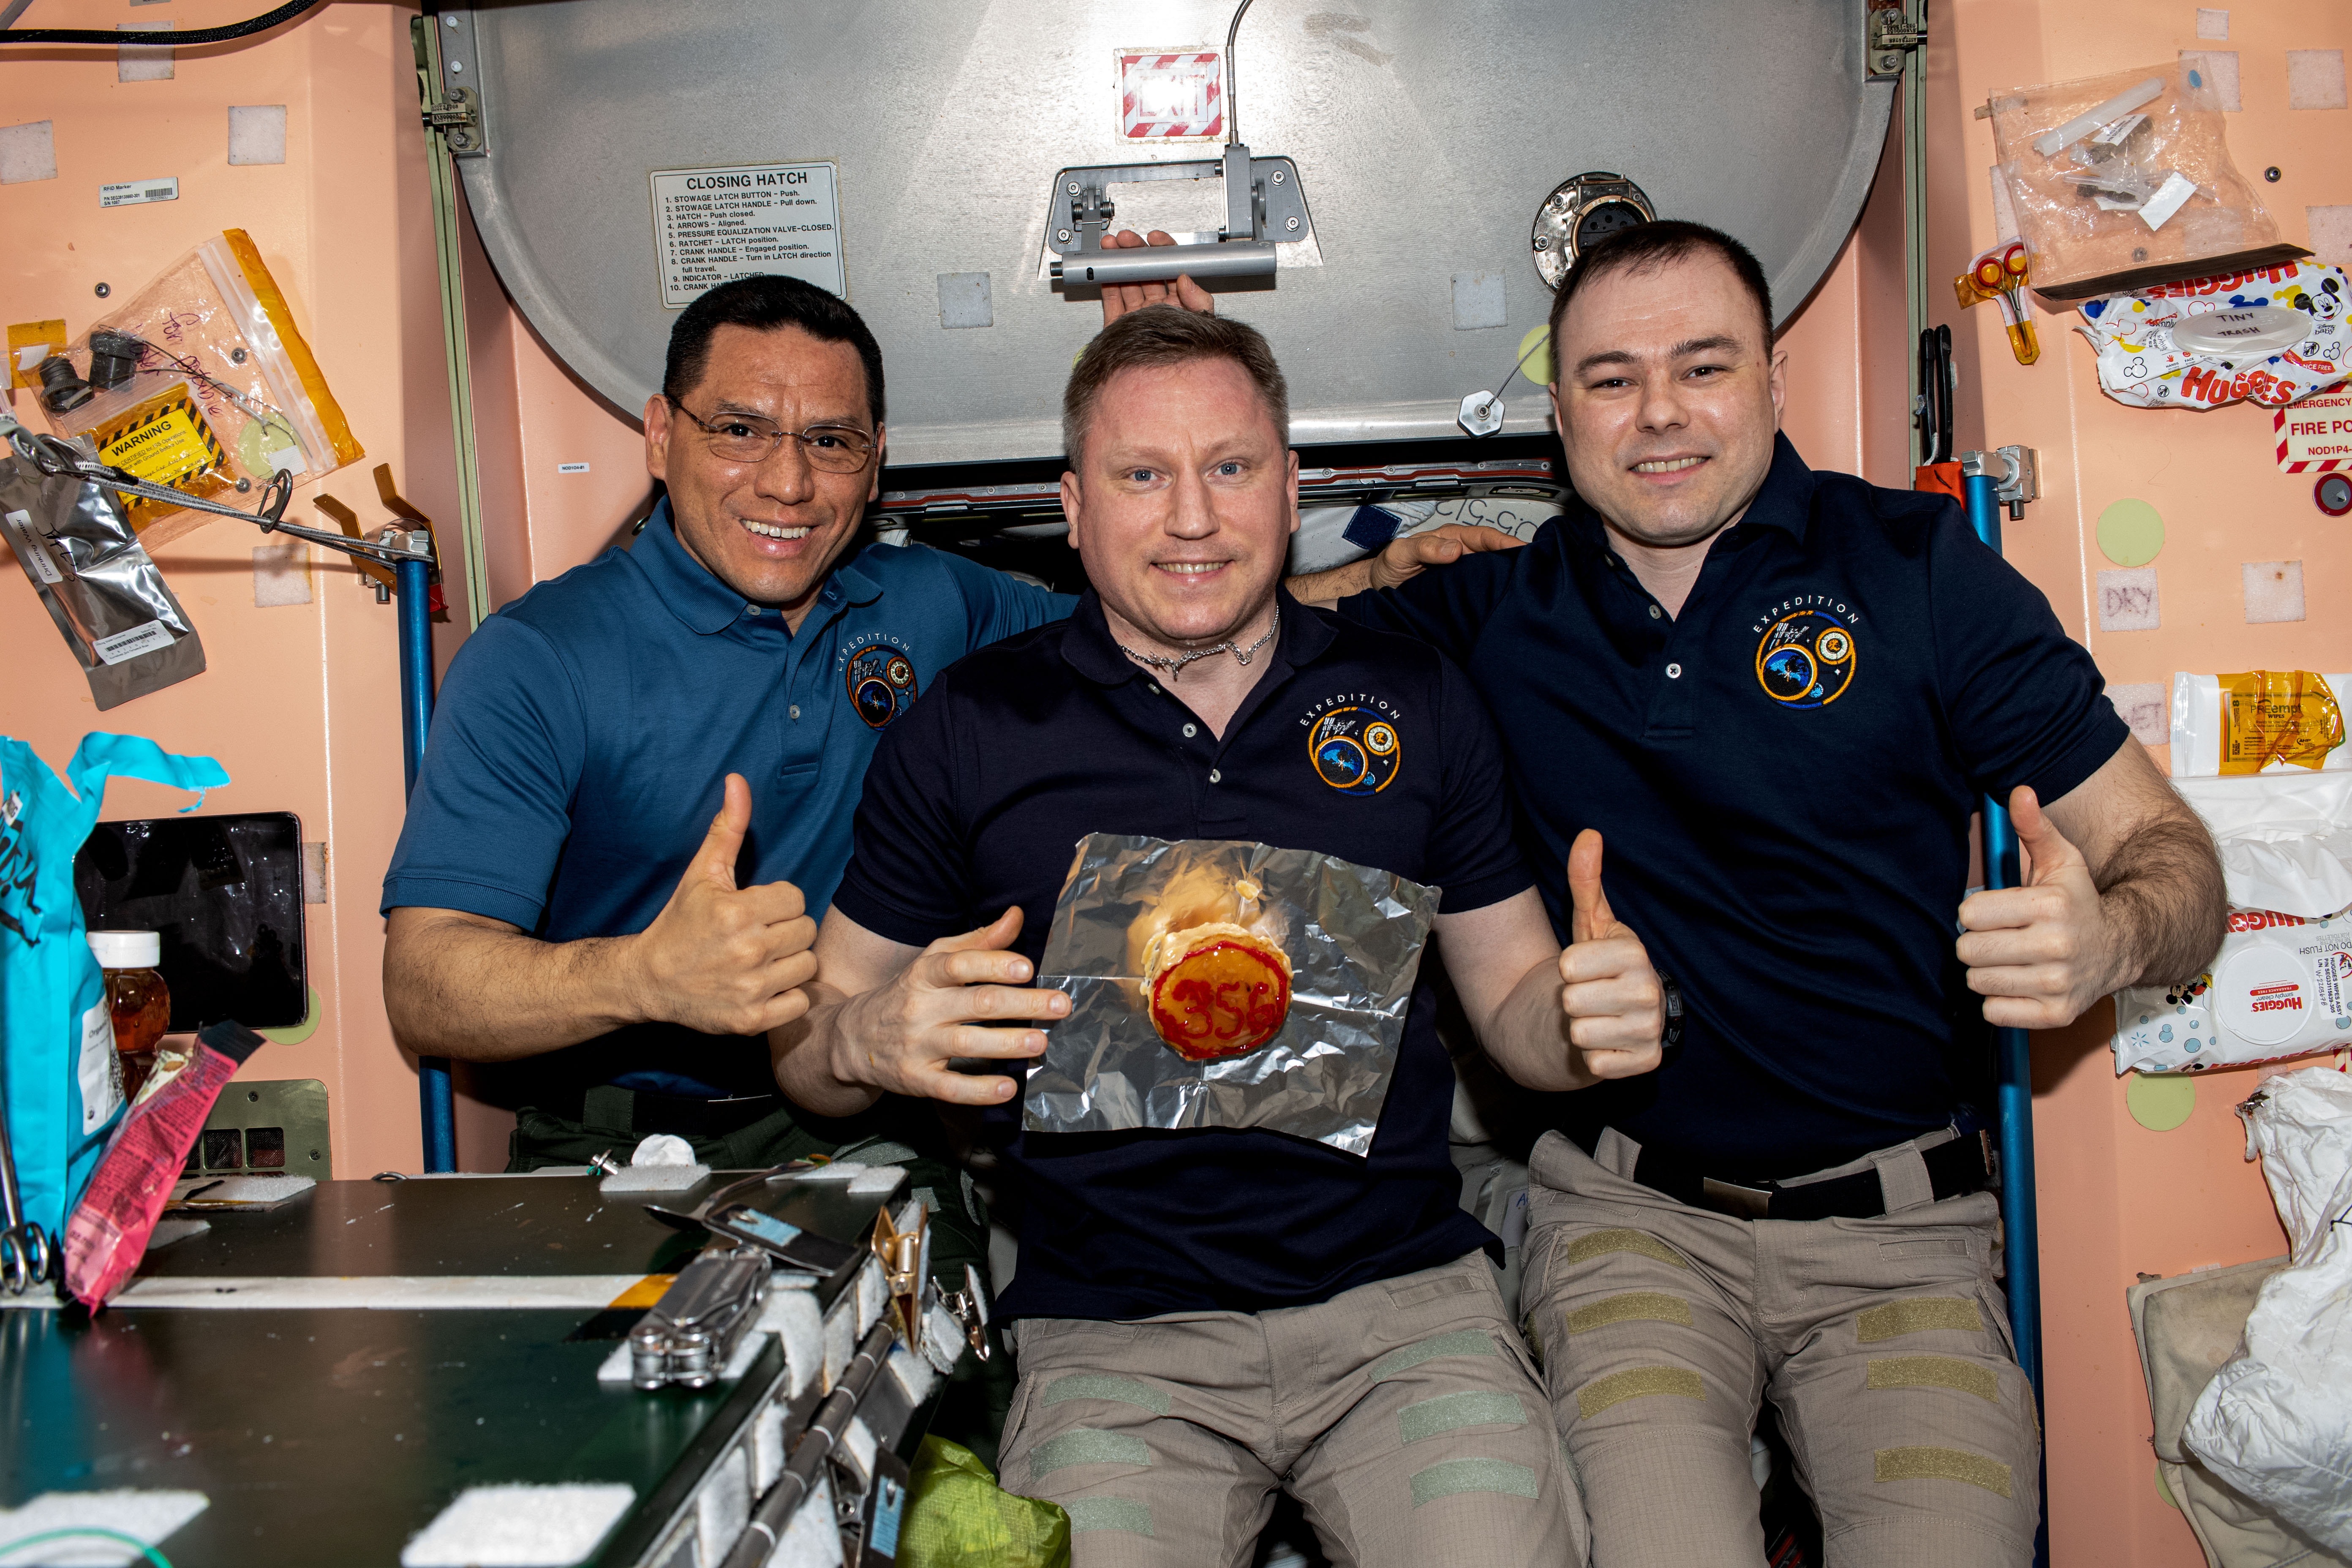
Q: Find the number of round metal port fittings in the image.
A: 1